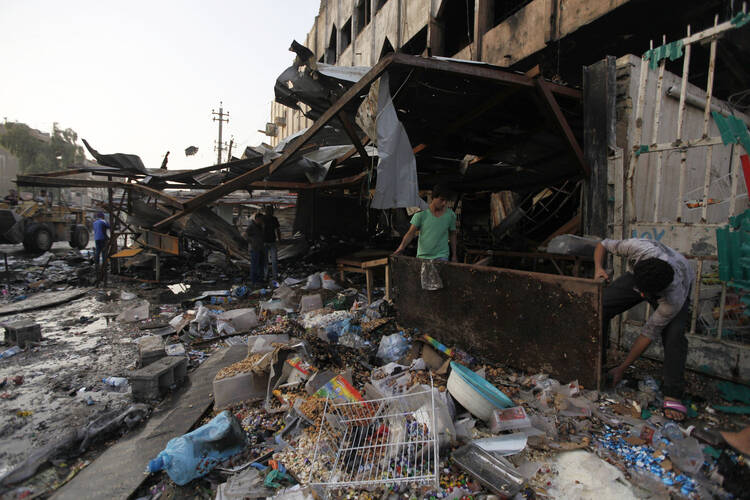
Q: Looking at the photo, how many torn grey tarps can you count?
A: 1